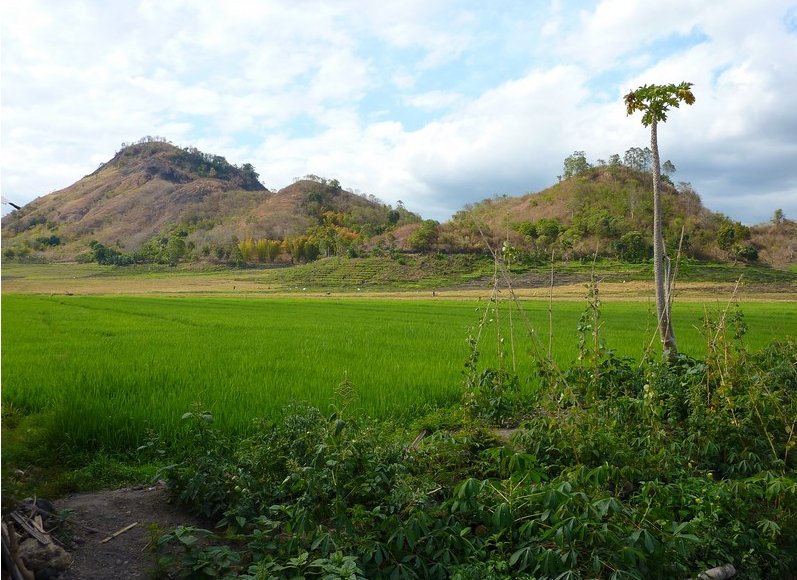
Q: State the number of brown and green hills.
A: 3